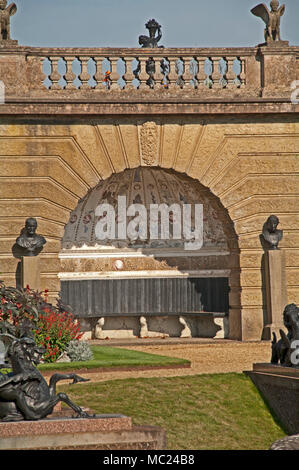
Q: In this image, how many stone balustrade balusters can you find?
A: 13